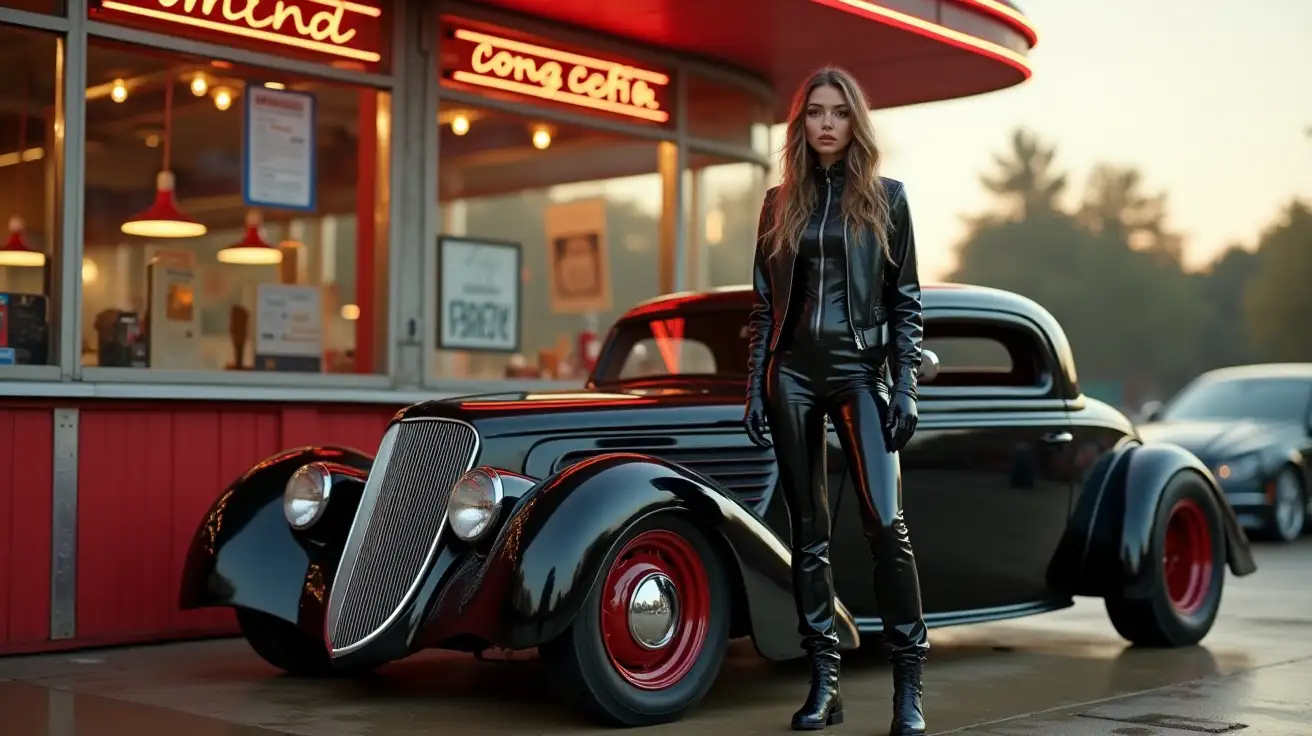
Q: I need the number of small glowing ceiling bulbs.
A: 5